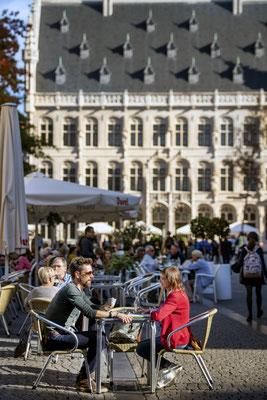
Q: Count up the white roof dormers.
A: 13